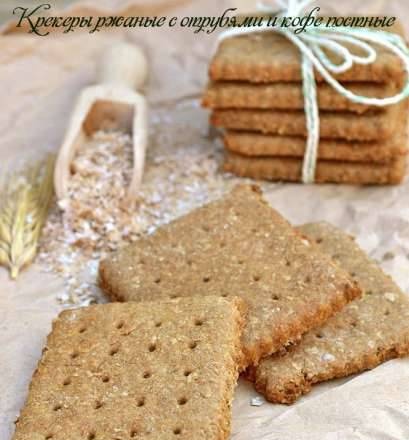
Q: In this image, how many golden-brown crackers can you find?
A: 8